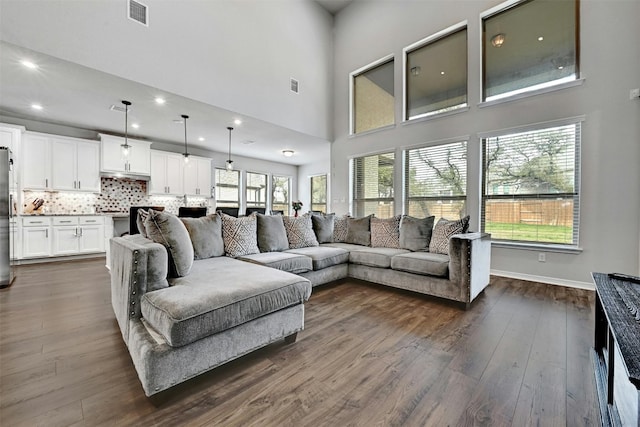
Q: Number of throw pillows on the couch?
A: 12